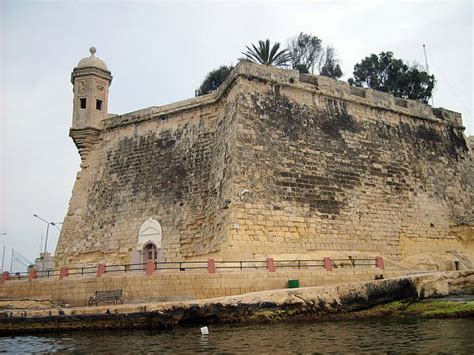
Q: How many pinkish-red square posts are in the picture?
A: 9